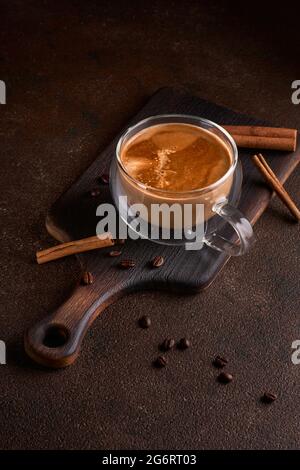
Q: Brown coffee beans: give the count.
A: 14